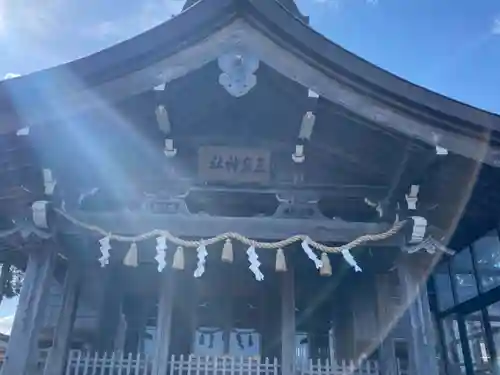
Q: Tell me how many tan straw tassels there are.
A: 5